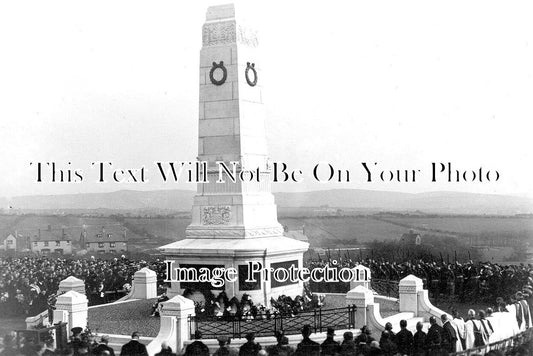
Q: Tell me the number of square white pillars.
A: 7